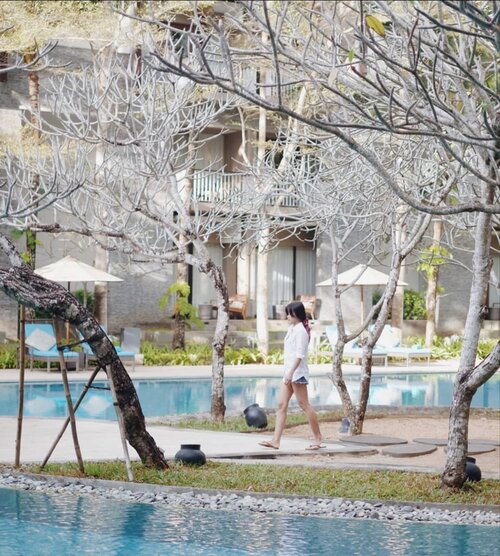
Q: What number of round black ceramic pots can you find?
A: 3